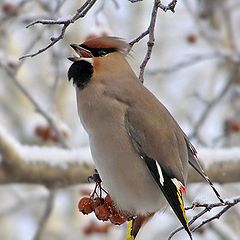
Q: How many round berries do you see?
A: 5